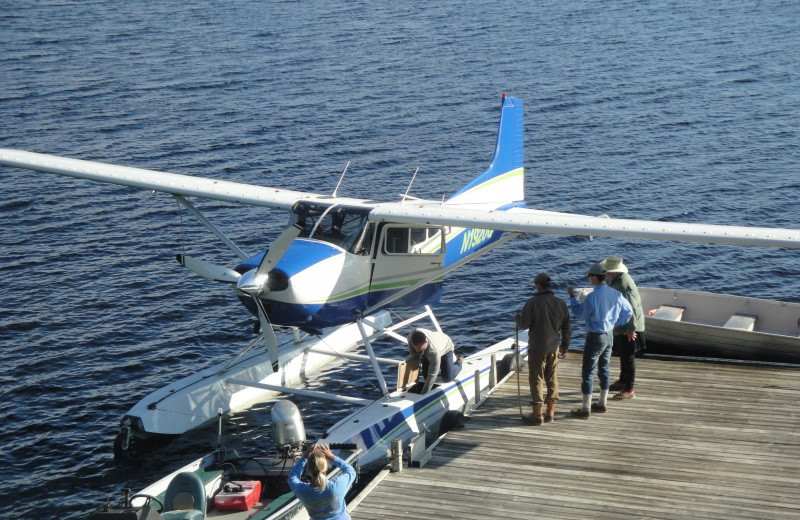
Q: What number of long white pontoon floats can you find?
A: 2